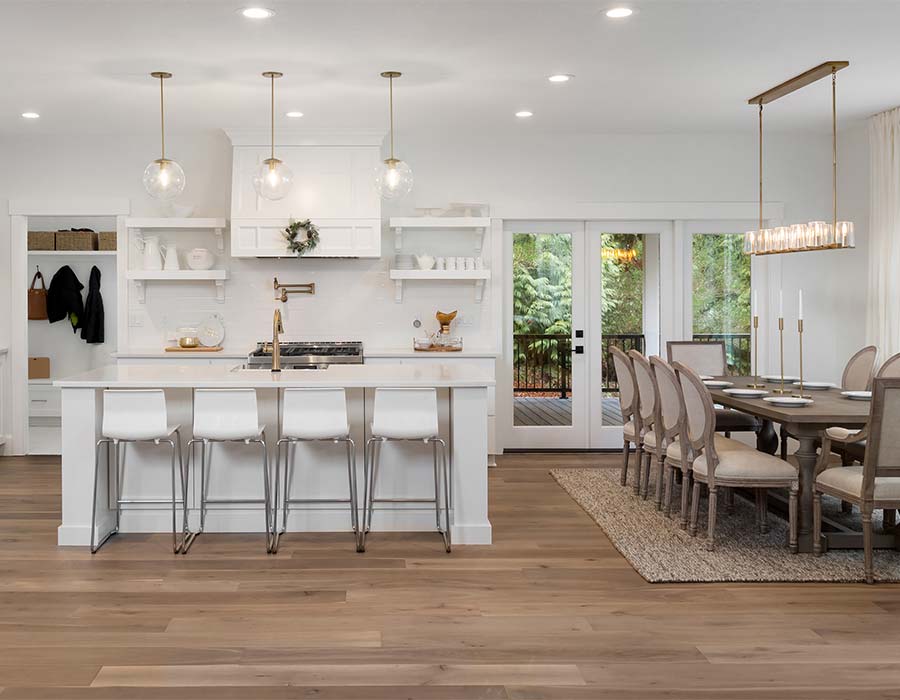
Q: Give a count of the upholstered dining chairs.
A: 8